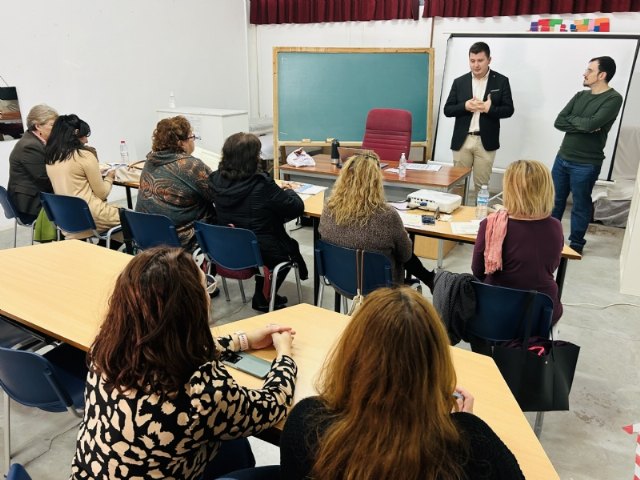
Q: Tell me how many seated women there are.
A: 8